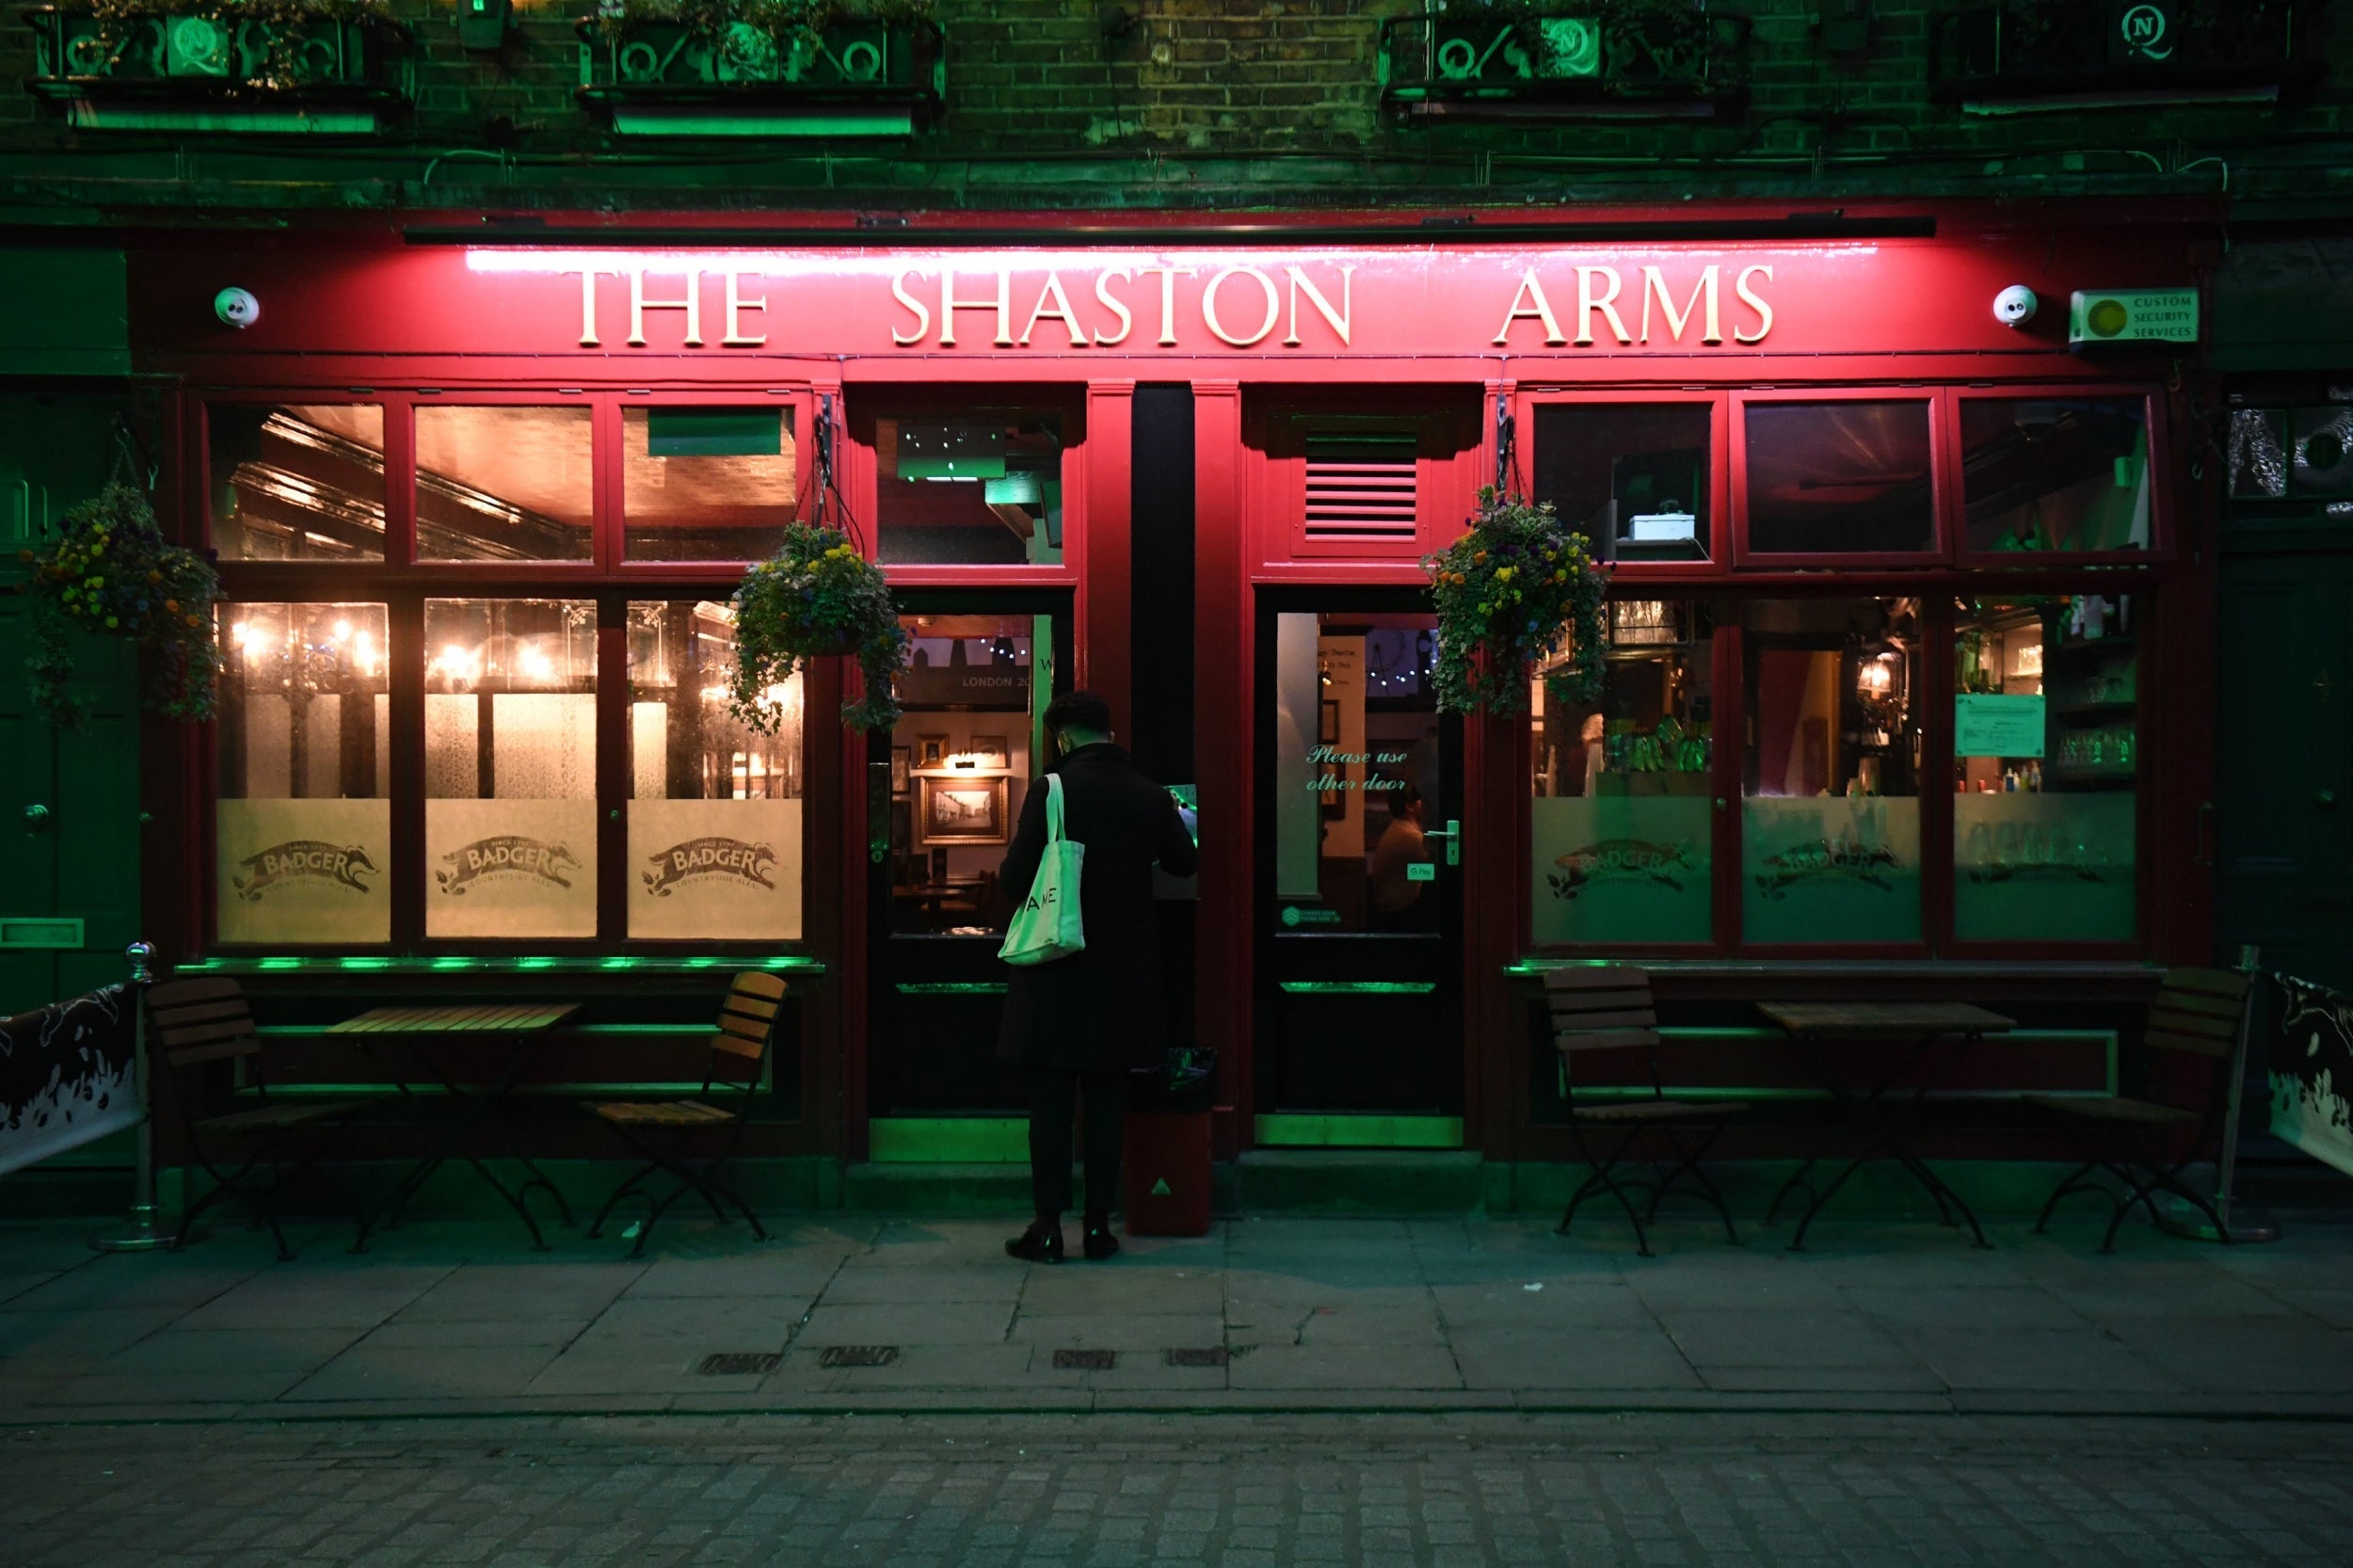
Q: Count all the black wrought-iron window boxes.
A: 4